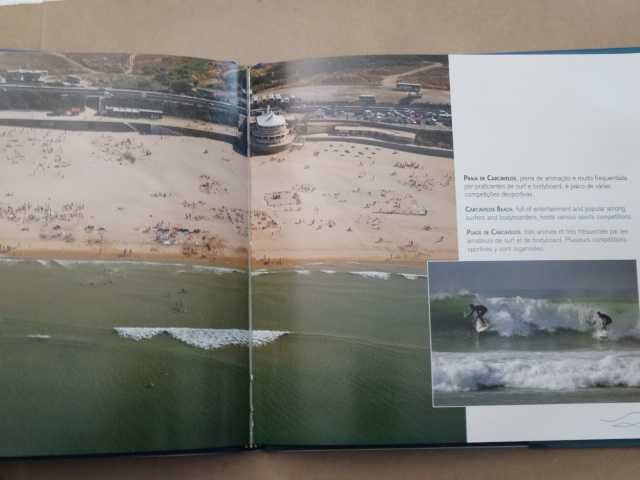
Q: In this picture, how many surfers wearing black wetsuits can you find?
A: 2